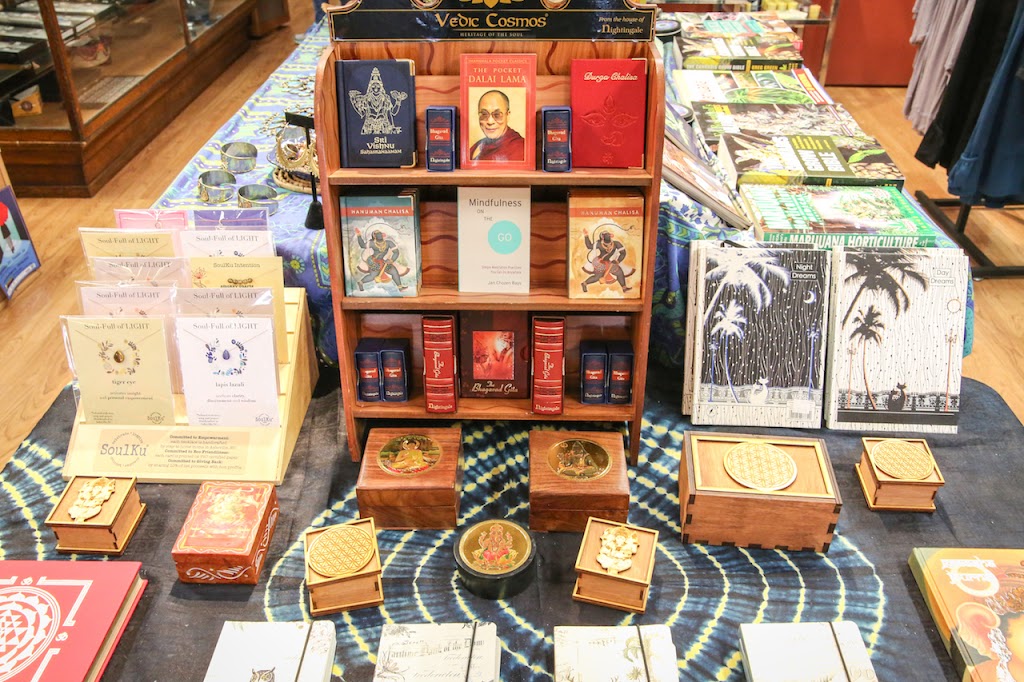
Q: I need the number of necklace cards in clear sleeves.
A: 10